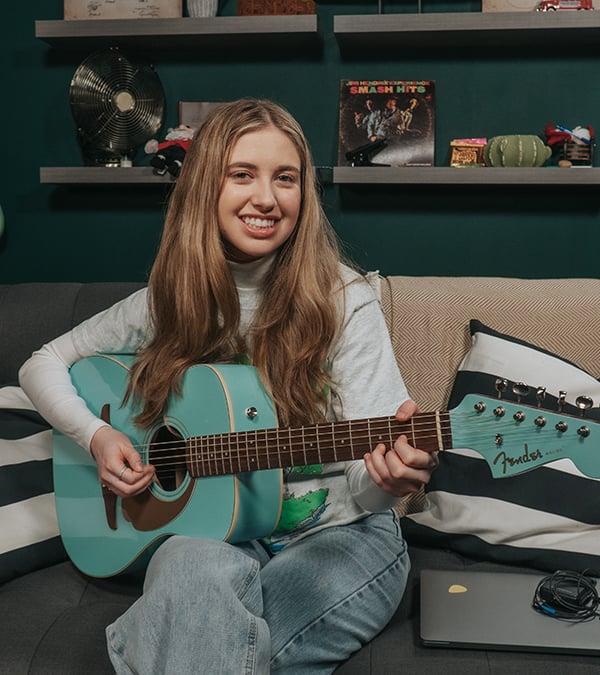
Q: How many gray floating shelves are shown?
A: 4